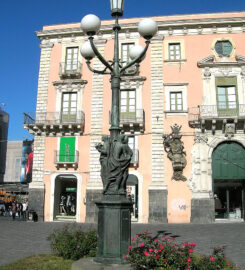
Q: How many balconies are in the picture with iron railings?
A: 7